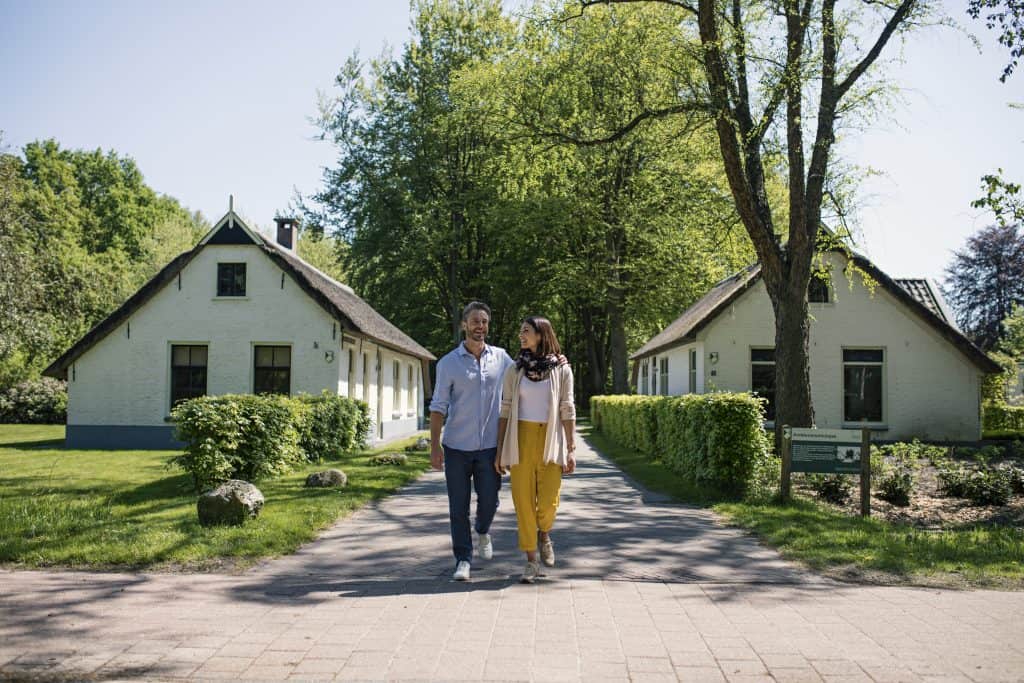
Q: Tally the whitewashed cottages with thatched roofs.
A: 2